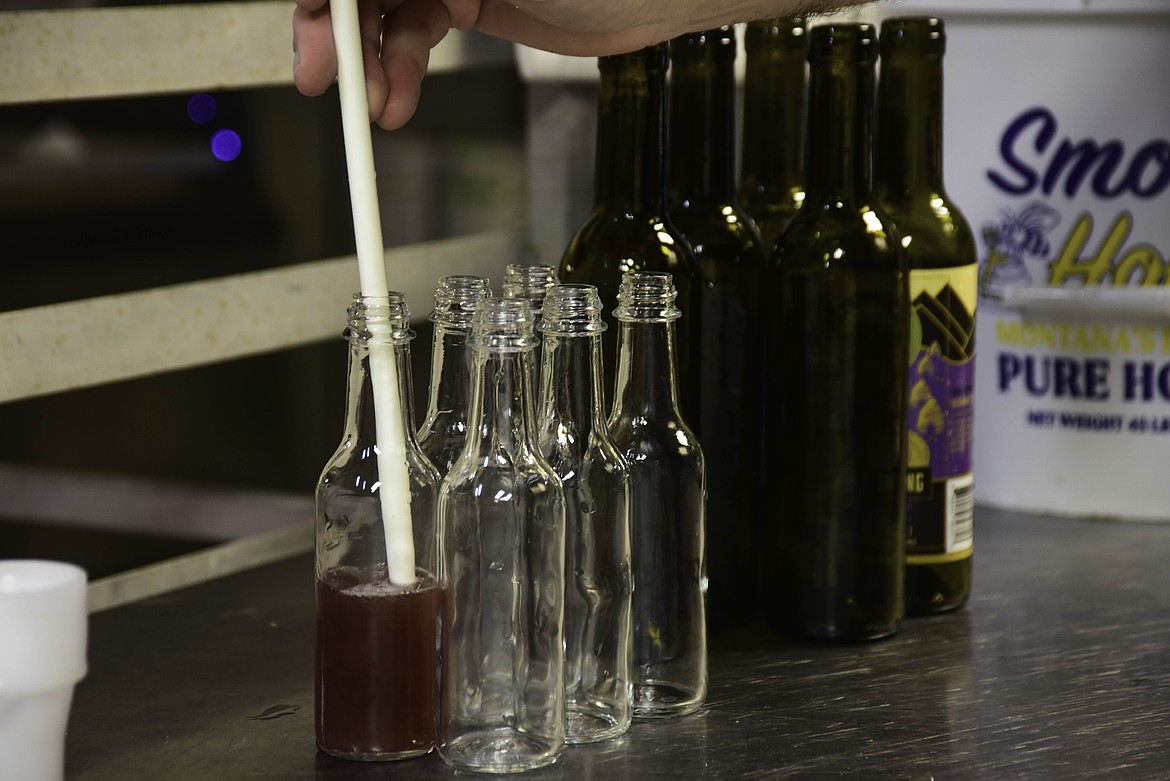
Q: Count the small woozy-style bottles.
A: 6